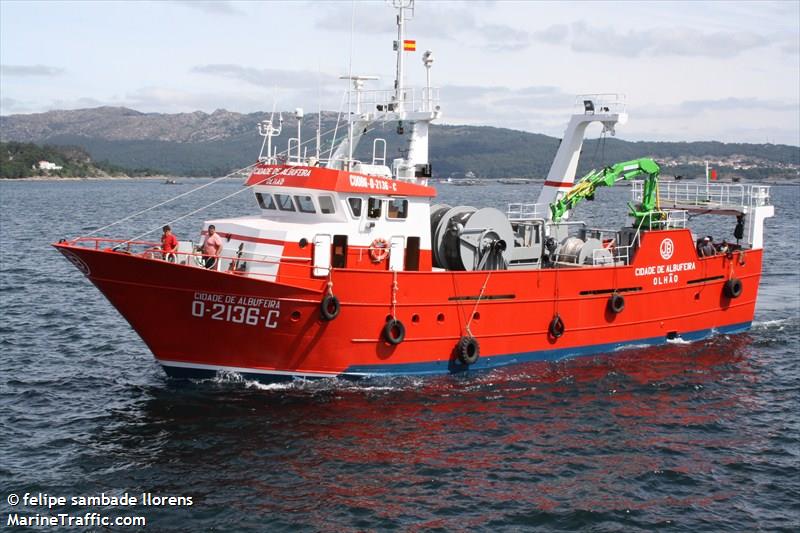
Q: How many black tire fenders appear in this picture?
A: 6